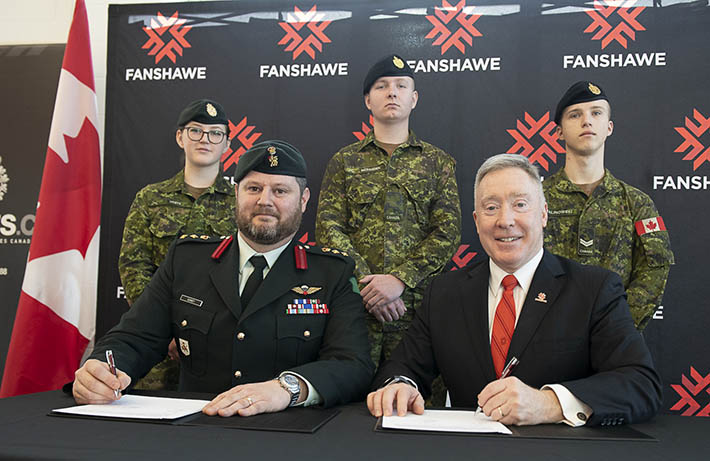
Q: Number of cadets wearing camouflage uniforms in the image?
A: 3